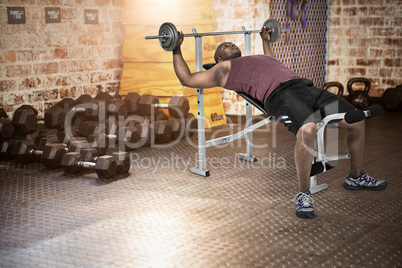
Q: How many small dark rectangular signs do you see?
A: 3